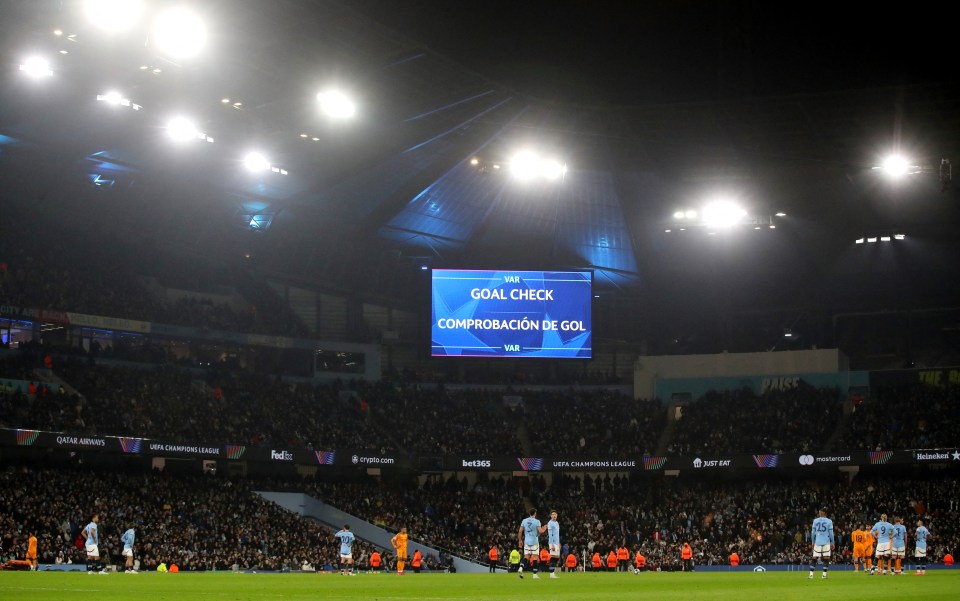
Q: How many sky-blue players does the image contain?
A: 9